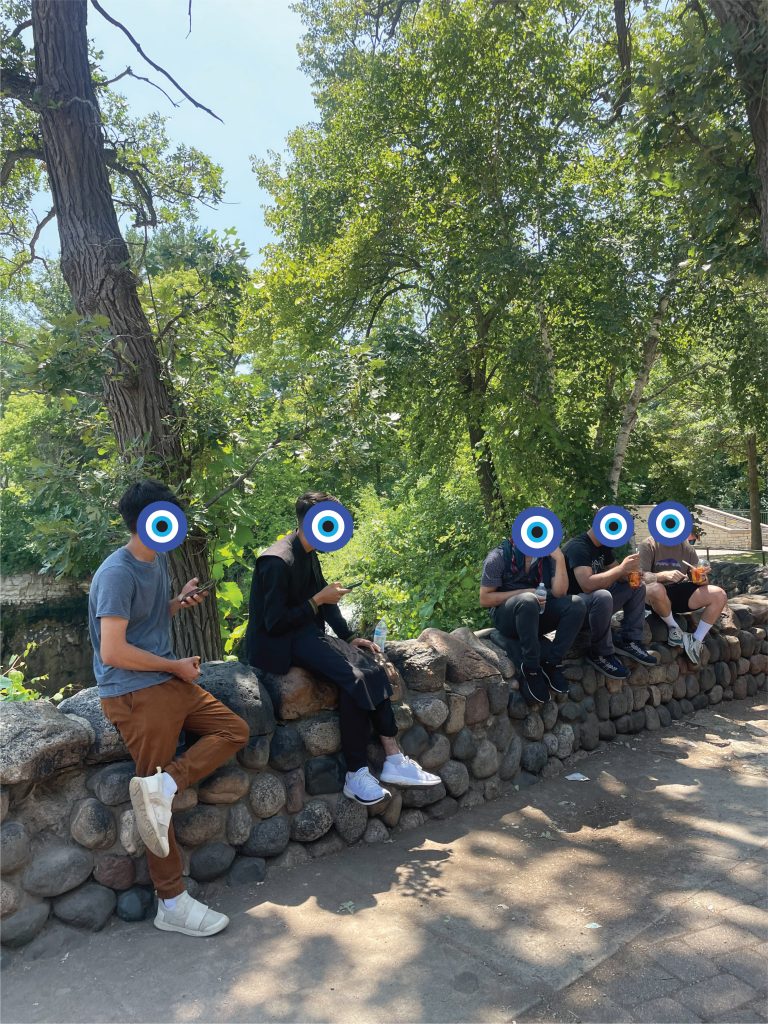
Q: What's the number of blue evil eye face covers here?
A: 5